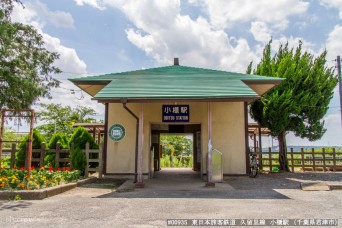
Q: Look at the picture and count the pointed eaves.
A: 2